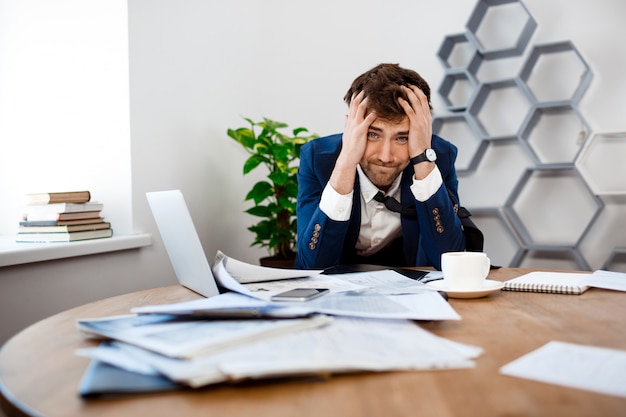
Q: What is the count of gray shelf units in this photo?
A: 11